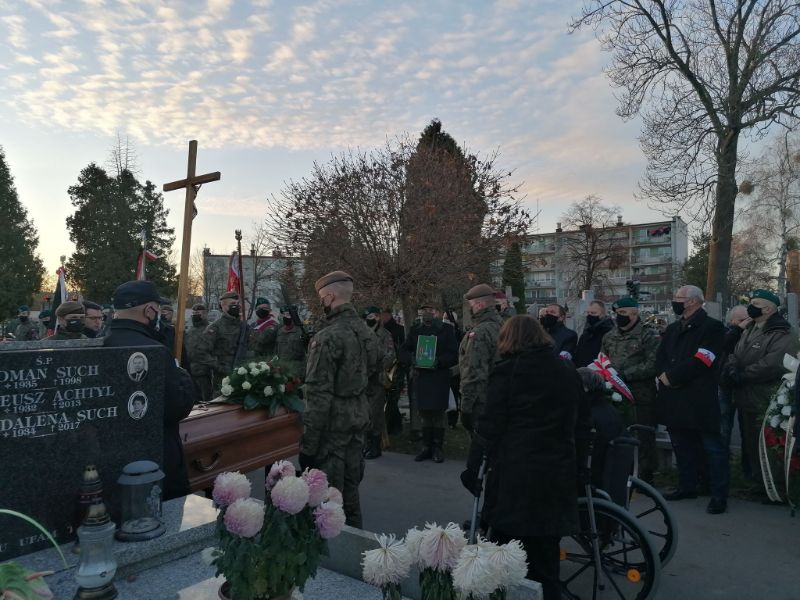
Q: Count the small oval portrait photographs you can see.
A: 2